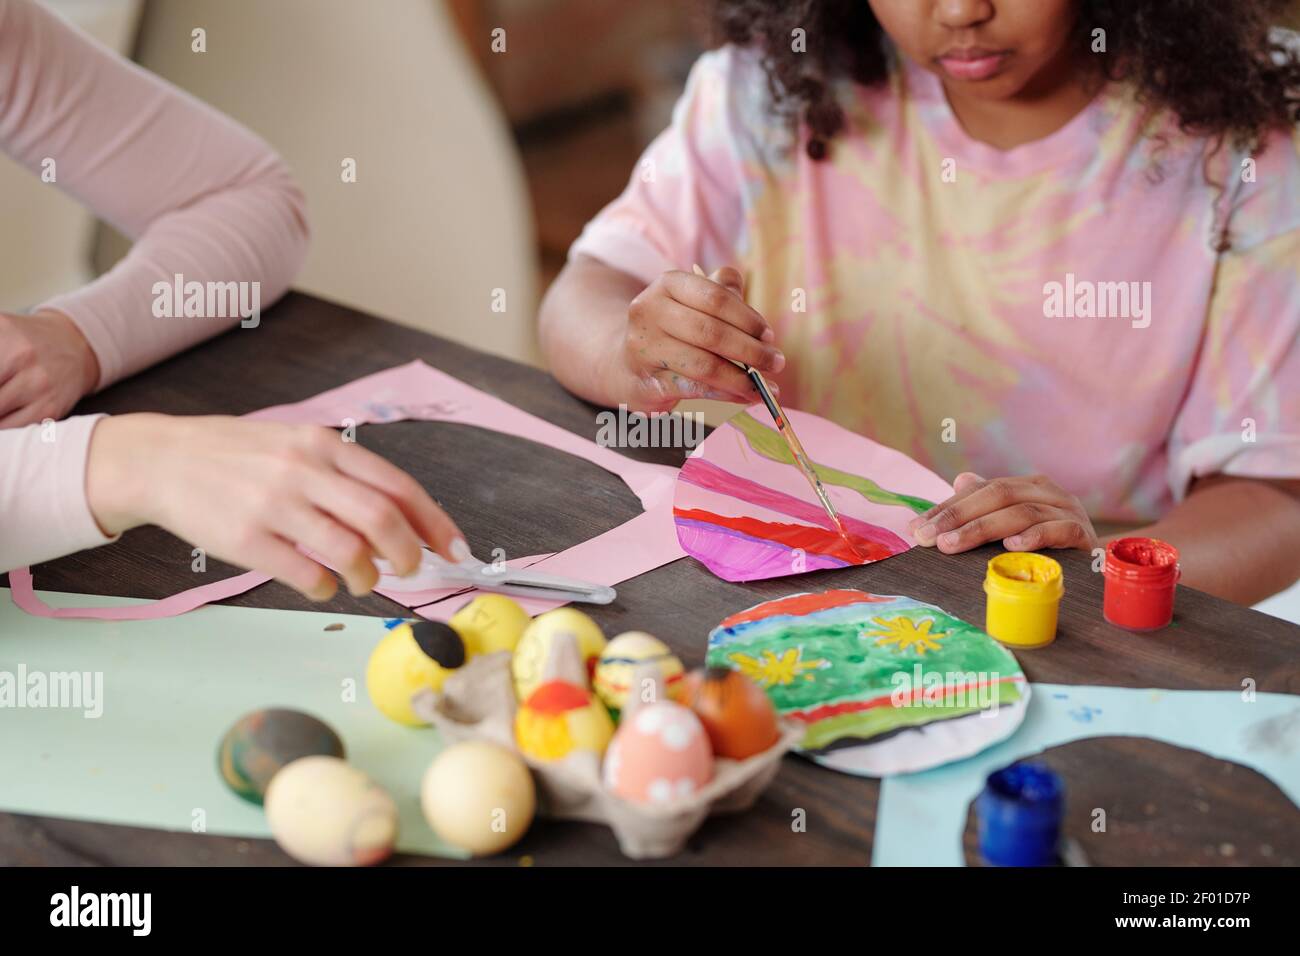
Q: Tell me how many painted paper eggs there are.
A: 2